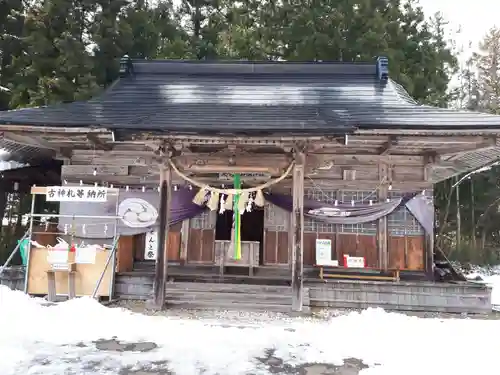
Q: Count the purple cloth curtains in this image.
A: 2